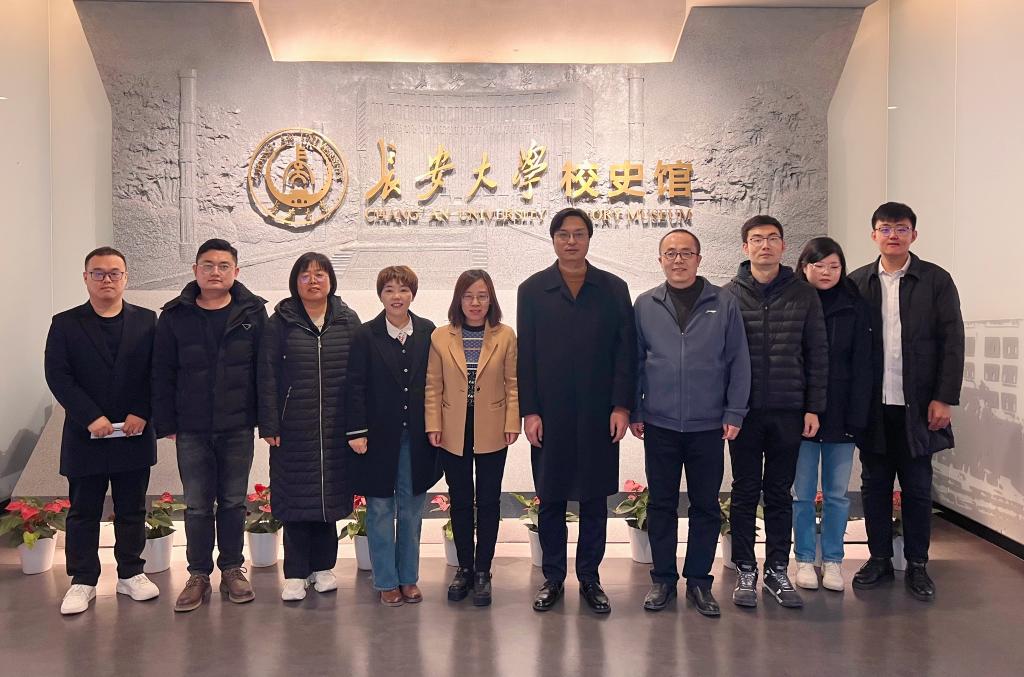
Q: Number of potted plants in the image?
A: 10